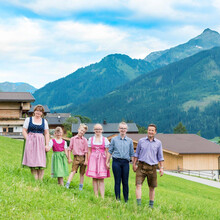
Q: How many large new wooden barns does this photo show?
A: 1